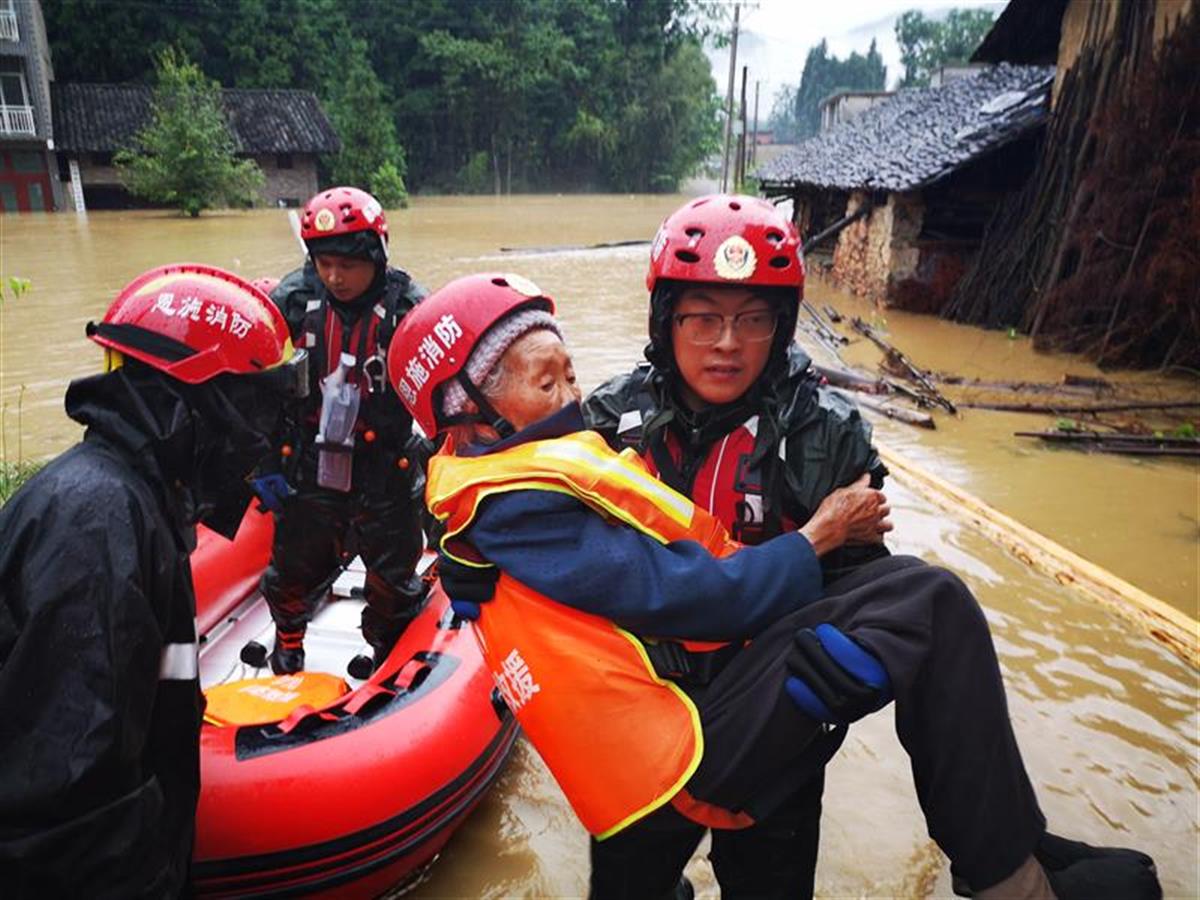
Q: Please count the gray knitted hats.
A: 1